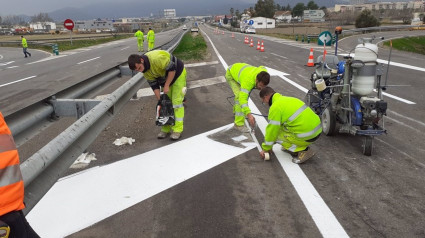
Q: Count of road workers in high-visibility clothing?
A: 7